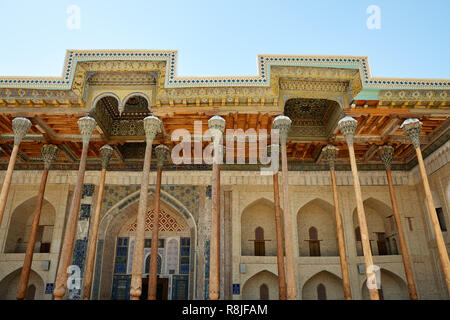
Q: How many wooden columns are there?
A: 13